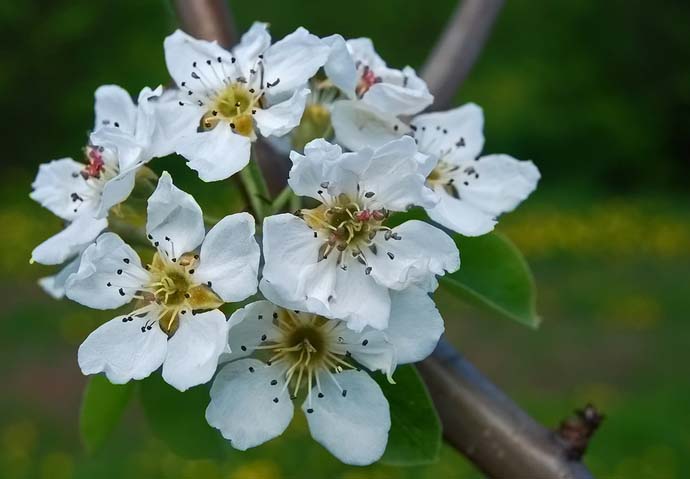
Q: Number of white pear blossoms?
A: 7